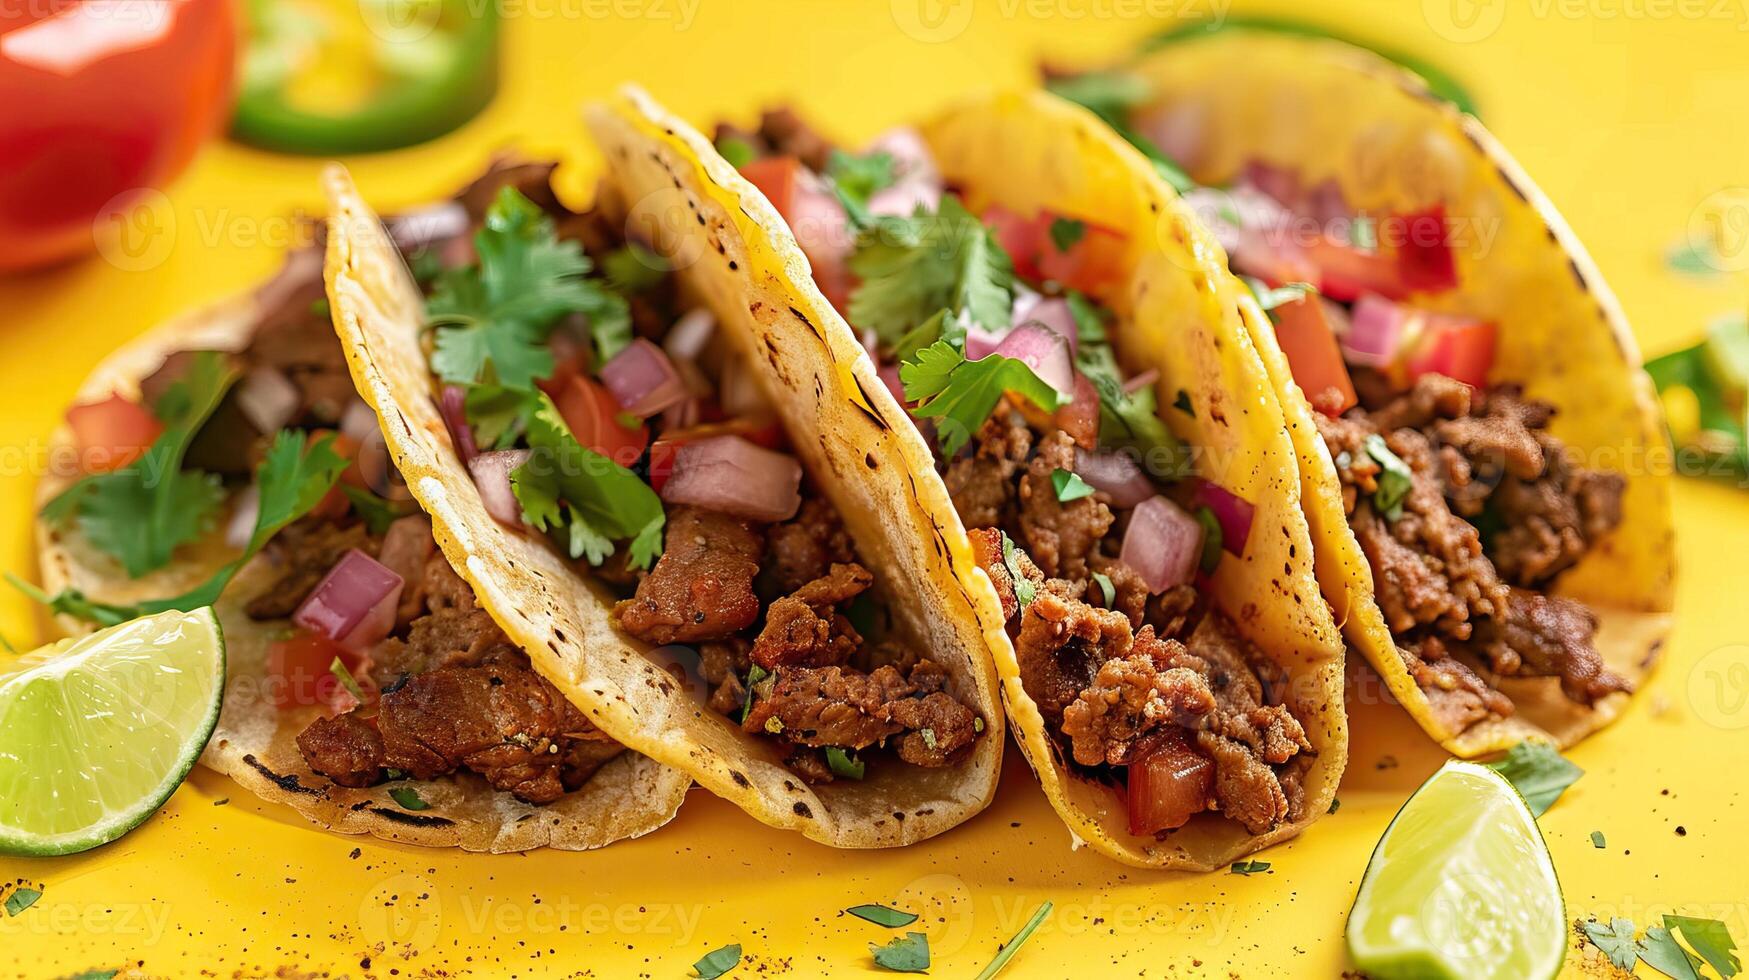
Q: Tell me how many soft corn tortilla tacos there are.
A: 4